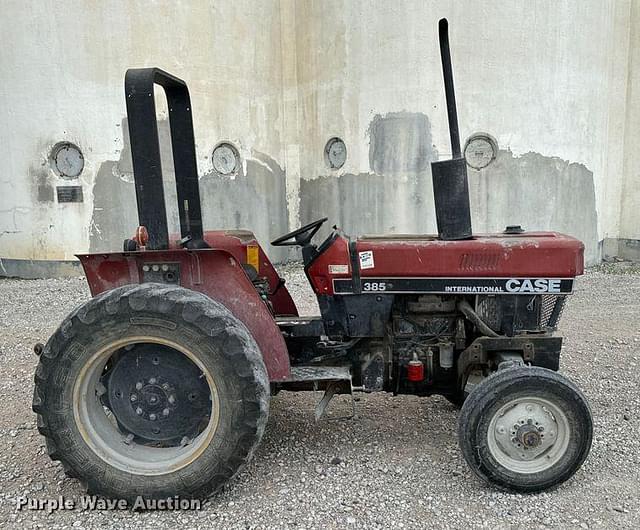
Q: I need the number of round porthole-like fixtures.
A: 4